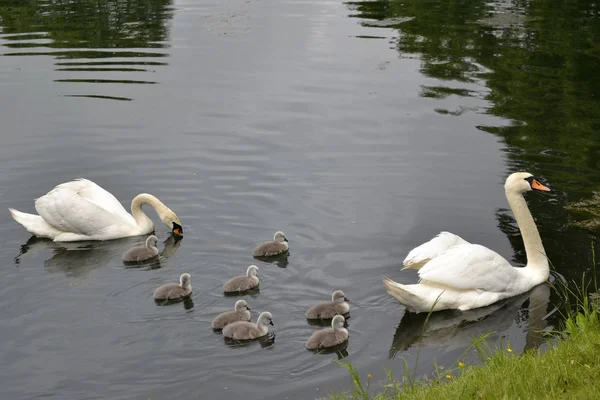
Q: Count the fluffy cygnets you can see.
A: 8